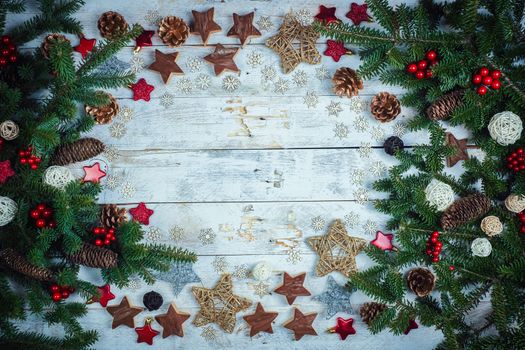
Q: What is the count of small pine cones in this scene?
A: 9